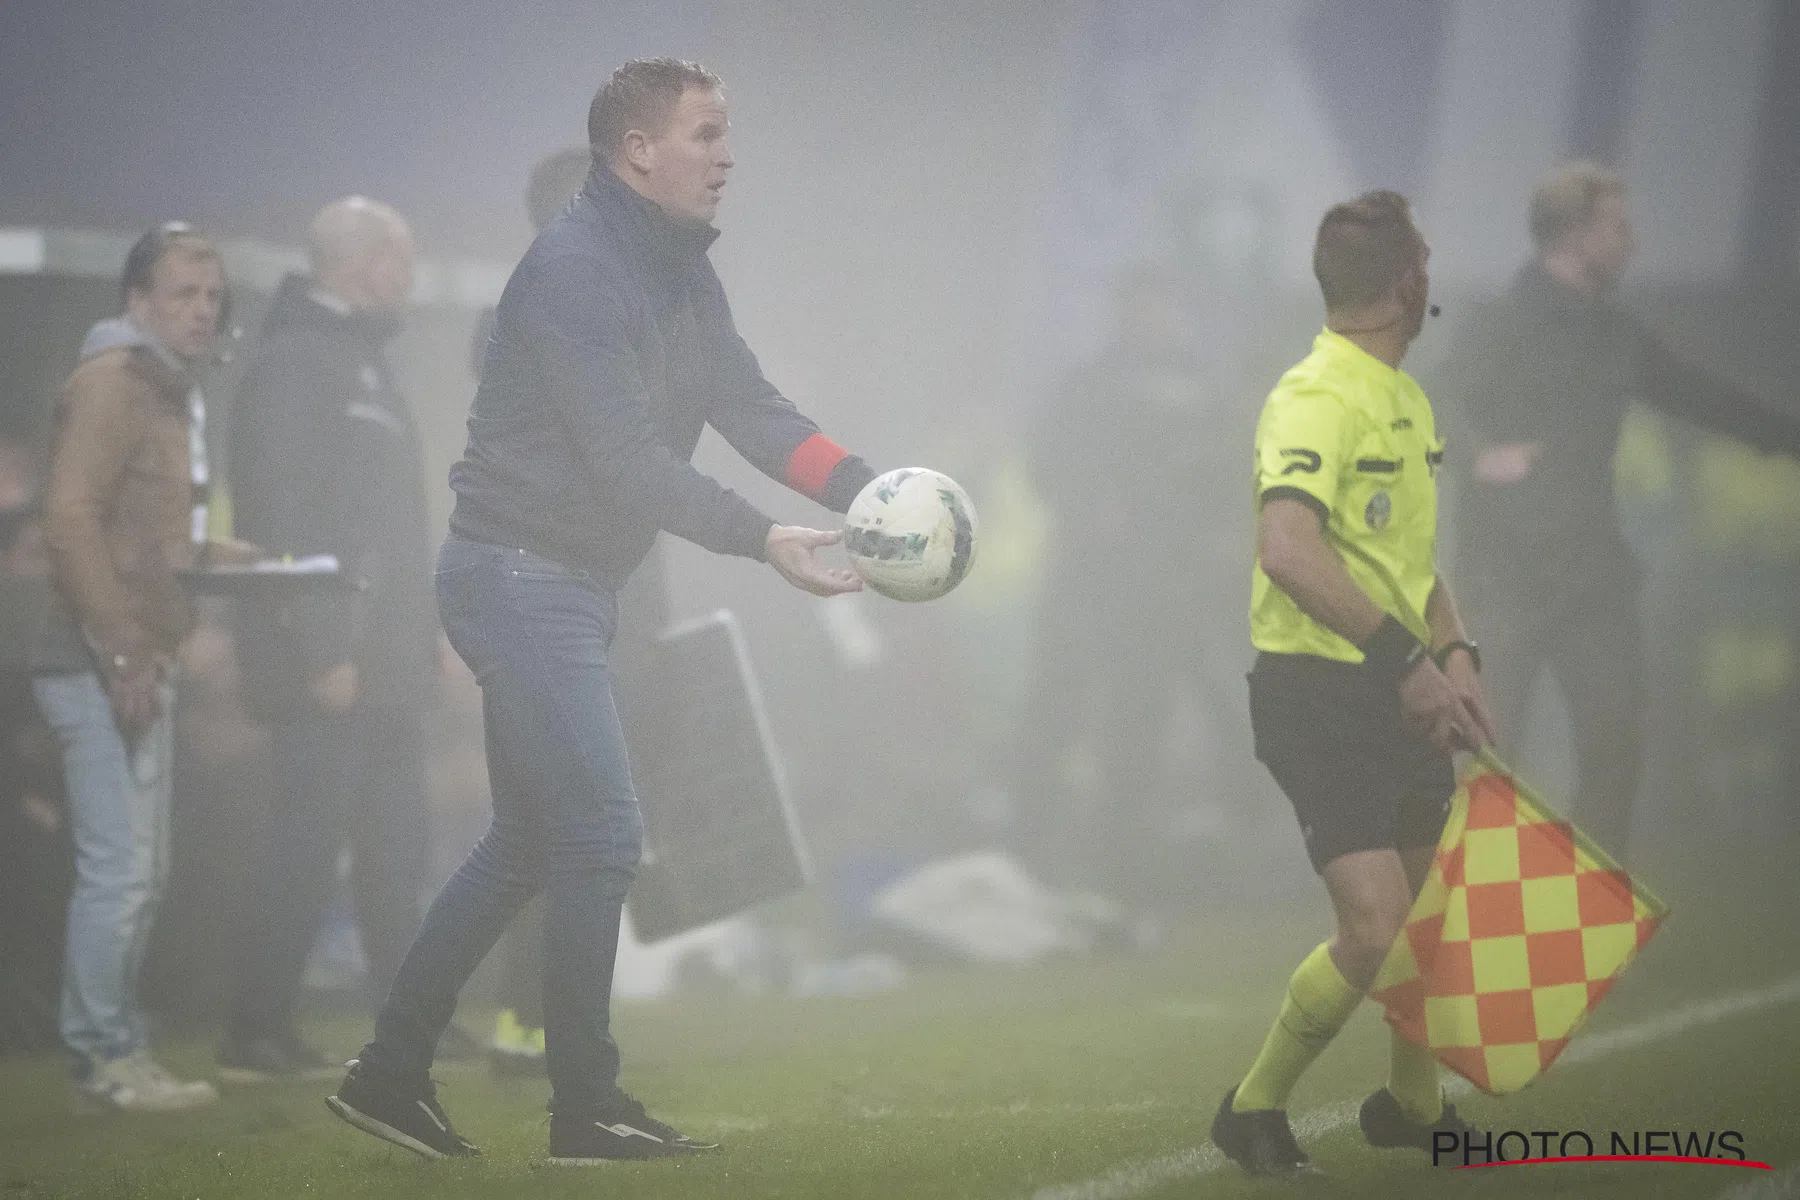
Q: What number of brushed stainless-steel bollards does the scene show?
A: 0